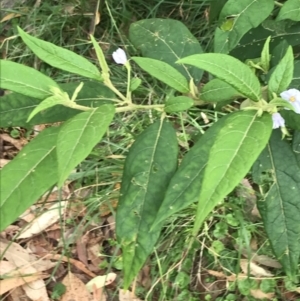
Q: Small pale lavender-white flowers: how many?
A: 3